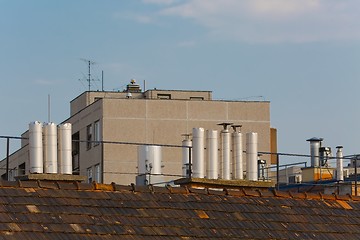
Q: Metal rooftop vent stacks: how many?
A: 11